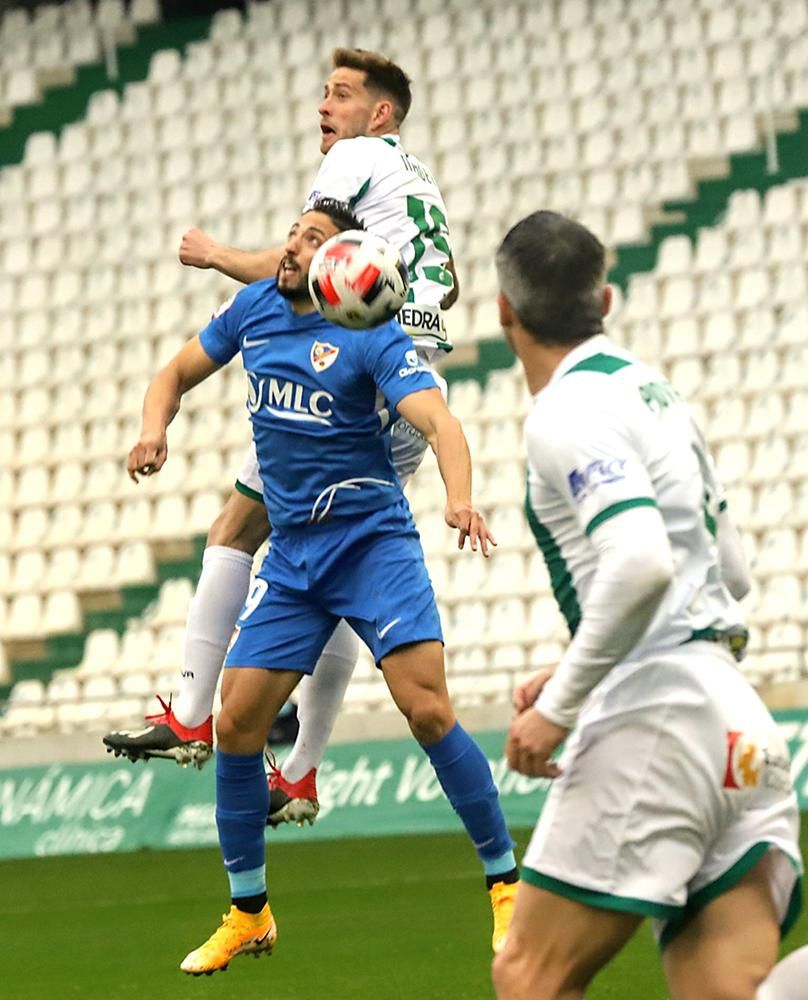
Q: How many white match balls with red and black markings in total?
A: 1